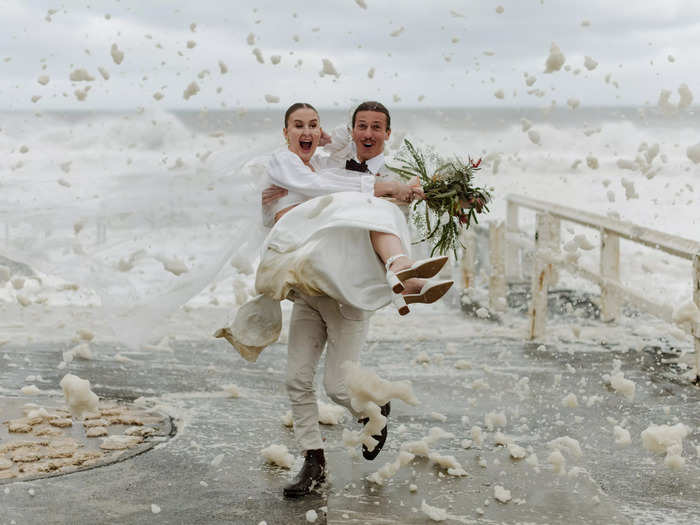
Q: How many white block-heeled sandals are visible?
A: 2